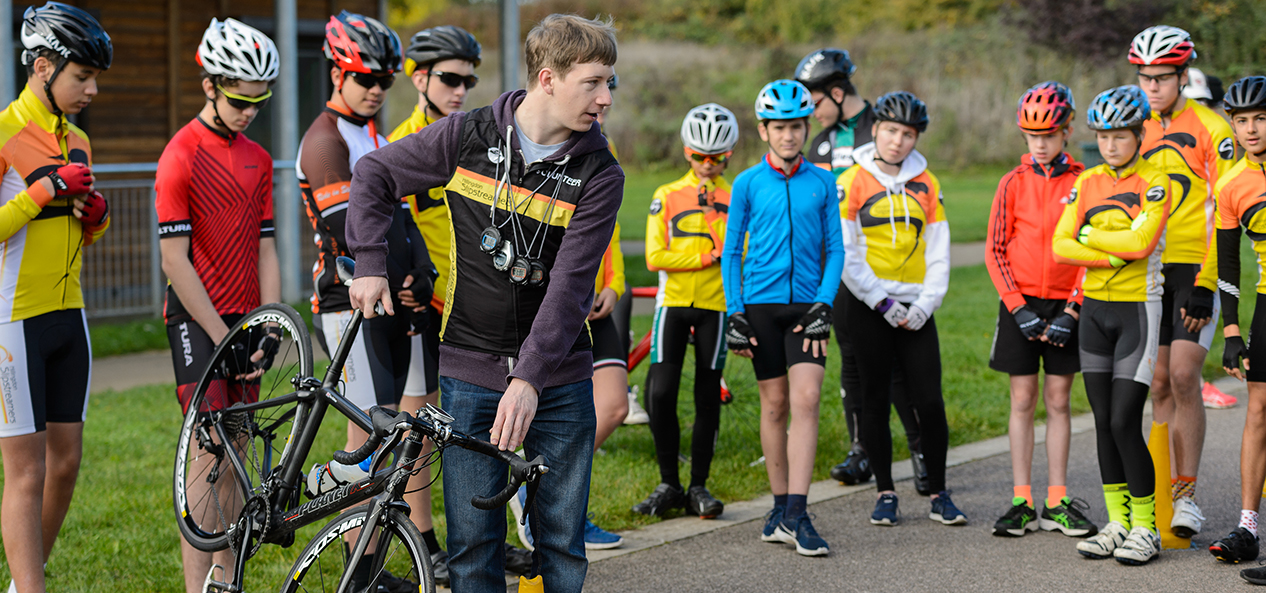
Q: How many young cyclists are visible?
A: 13